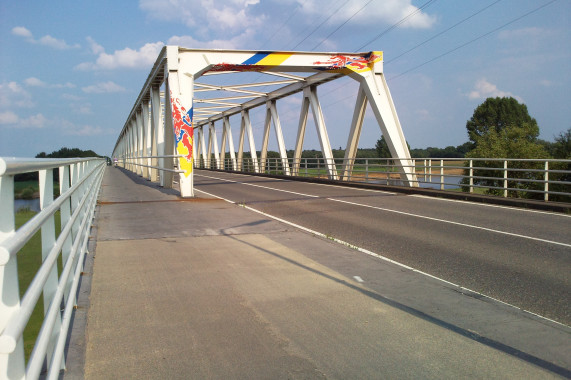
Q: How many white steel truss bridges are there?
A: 1